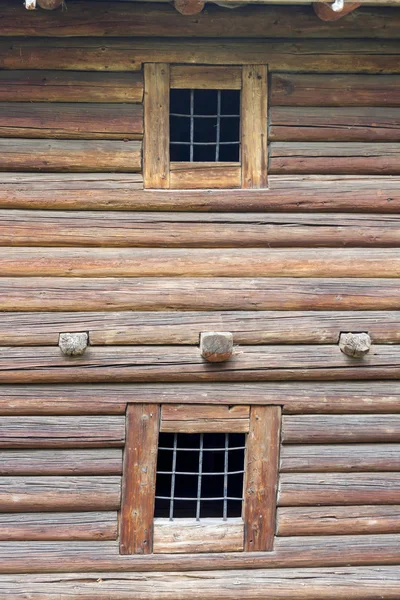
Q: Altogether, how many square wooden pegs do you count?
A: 3